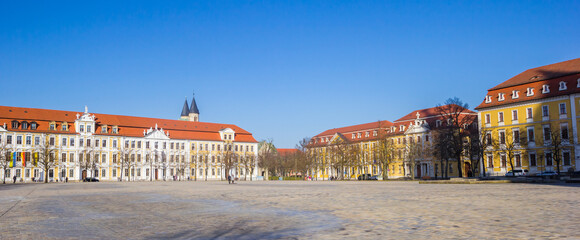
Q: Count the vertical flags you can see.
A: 3